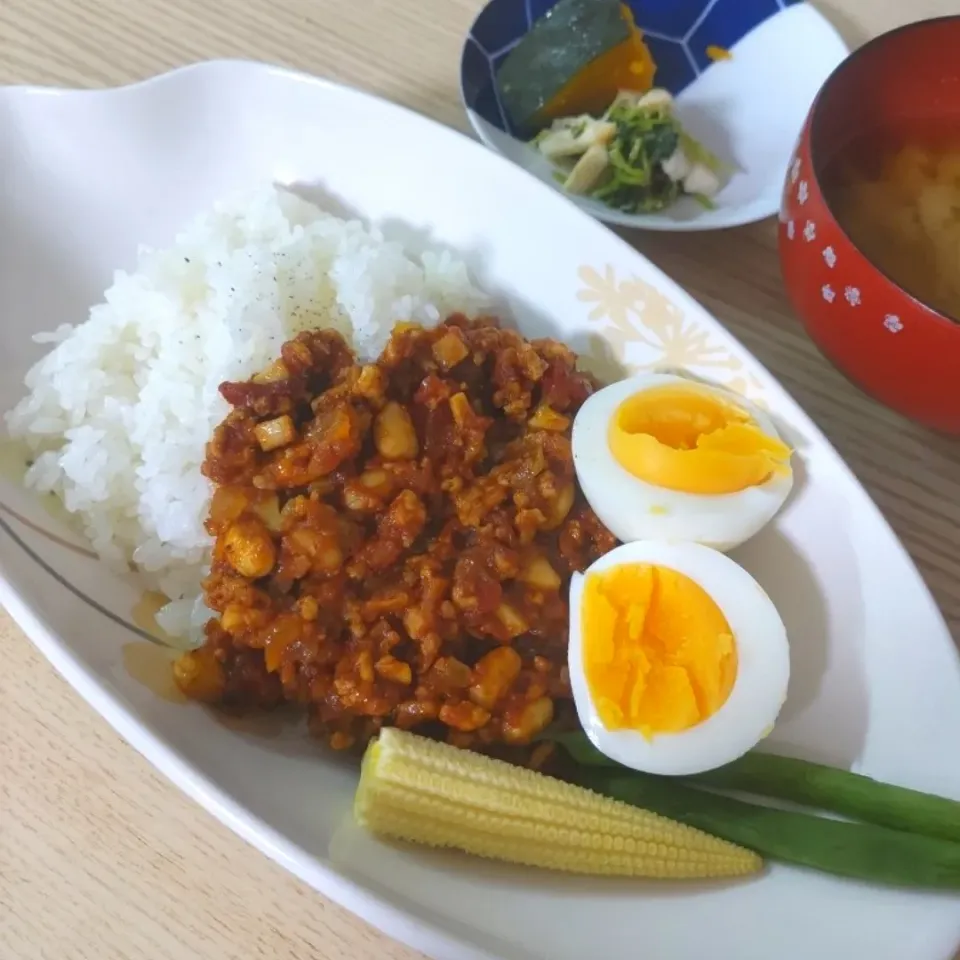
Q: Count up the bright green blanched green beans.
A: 2